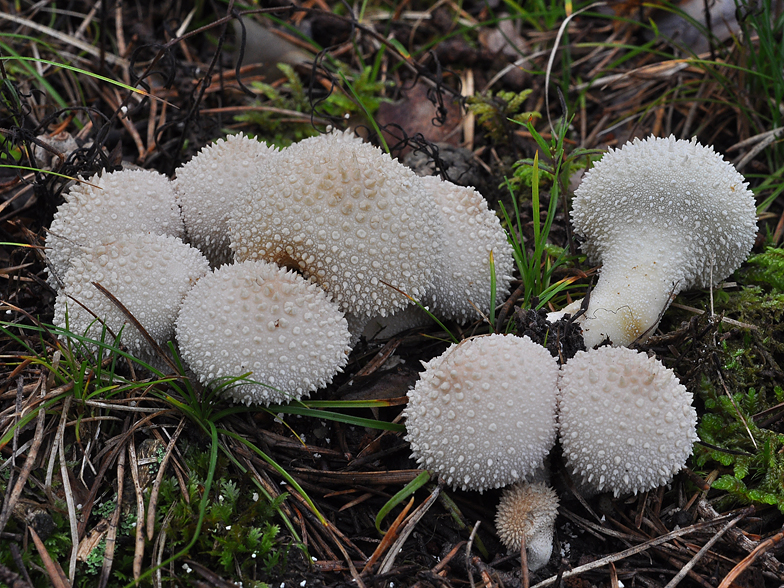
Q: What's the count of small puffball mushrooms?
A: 10